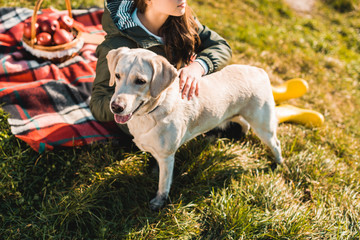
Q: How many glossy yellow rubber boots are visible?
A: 2